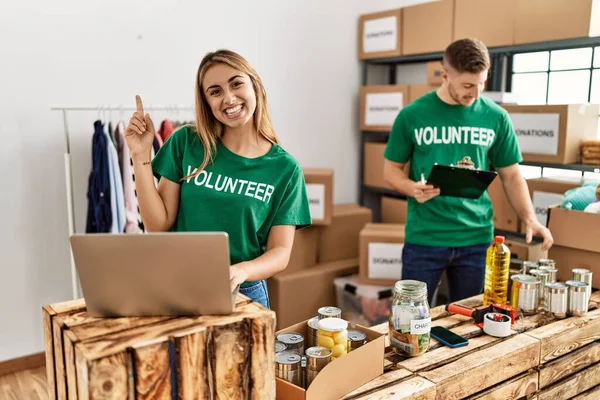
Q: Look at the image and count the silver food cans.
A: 15